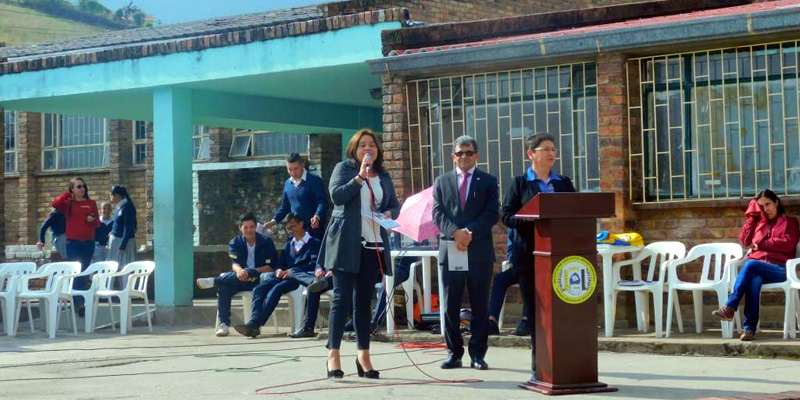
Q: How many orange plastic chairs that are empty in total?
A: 0